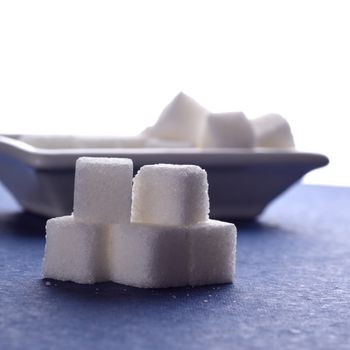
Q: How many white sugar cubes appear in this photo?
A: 8